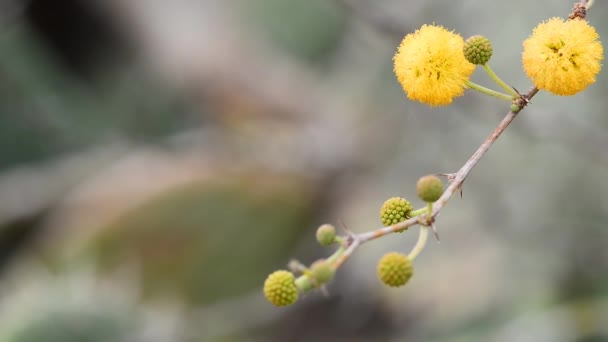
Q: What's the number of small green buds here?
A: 7